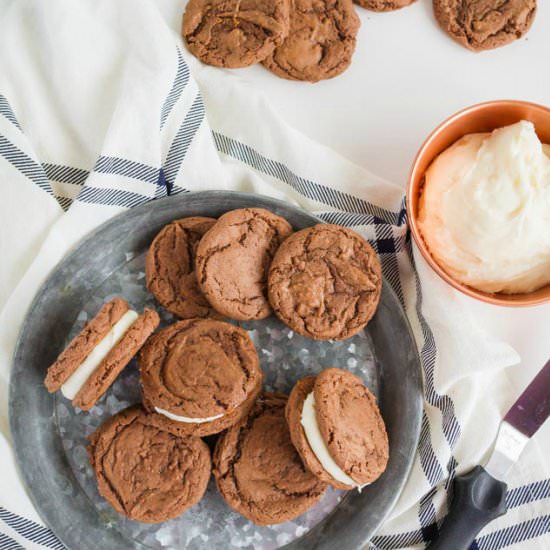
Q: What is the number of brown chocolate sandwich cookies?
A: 3